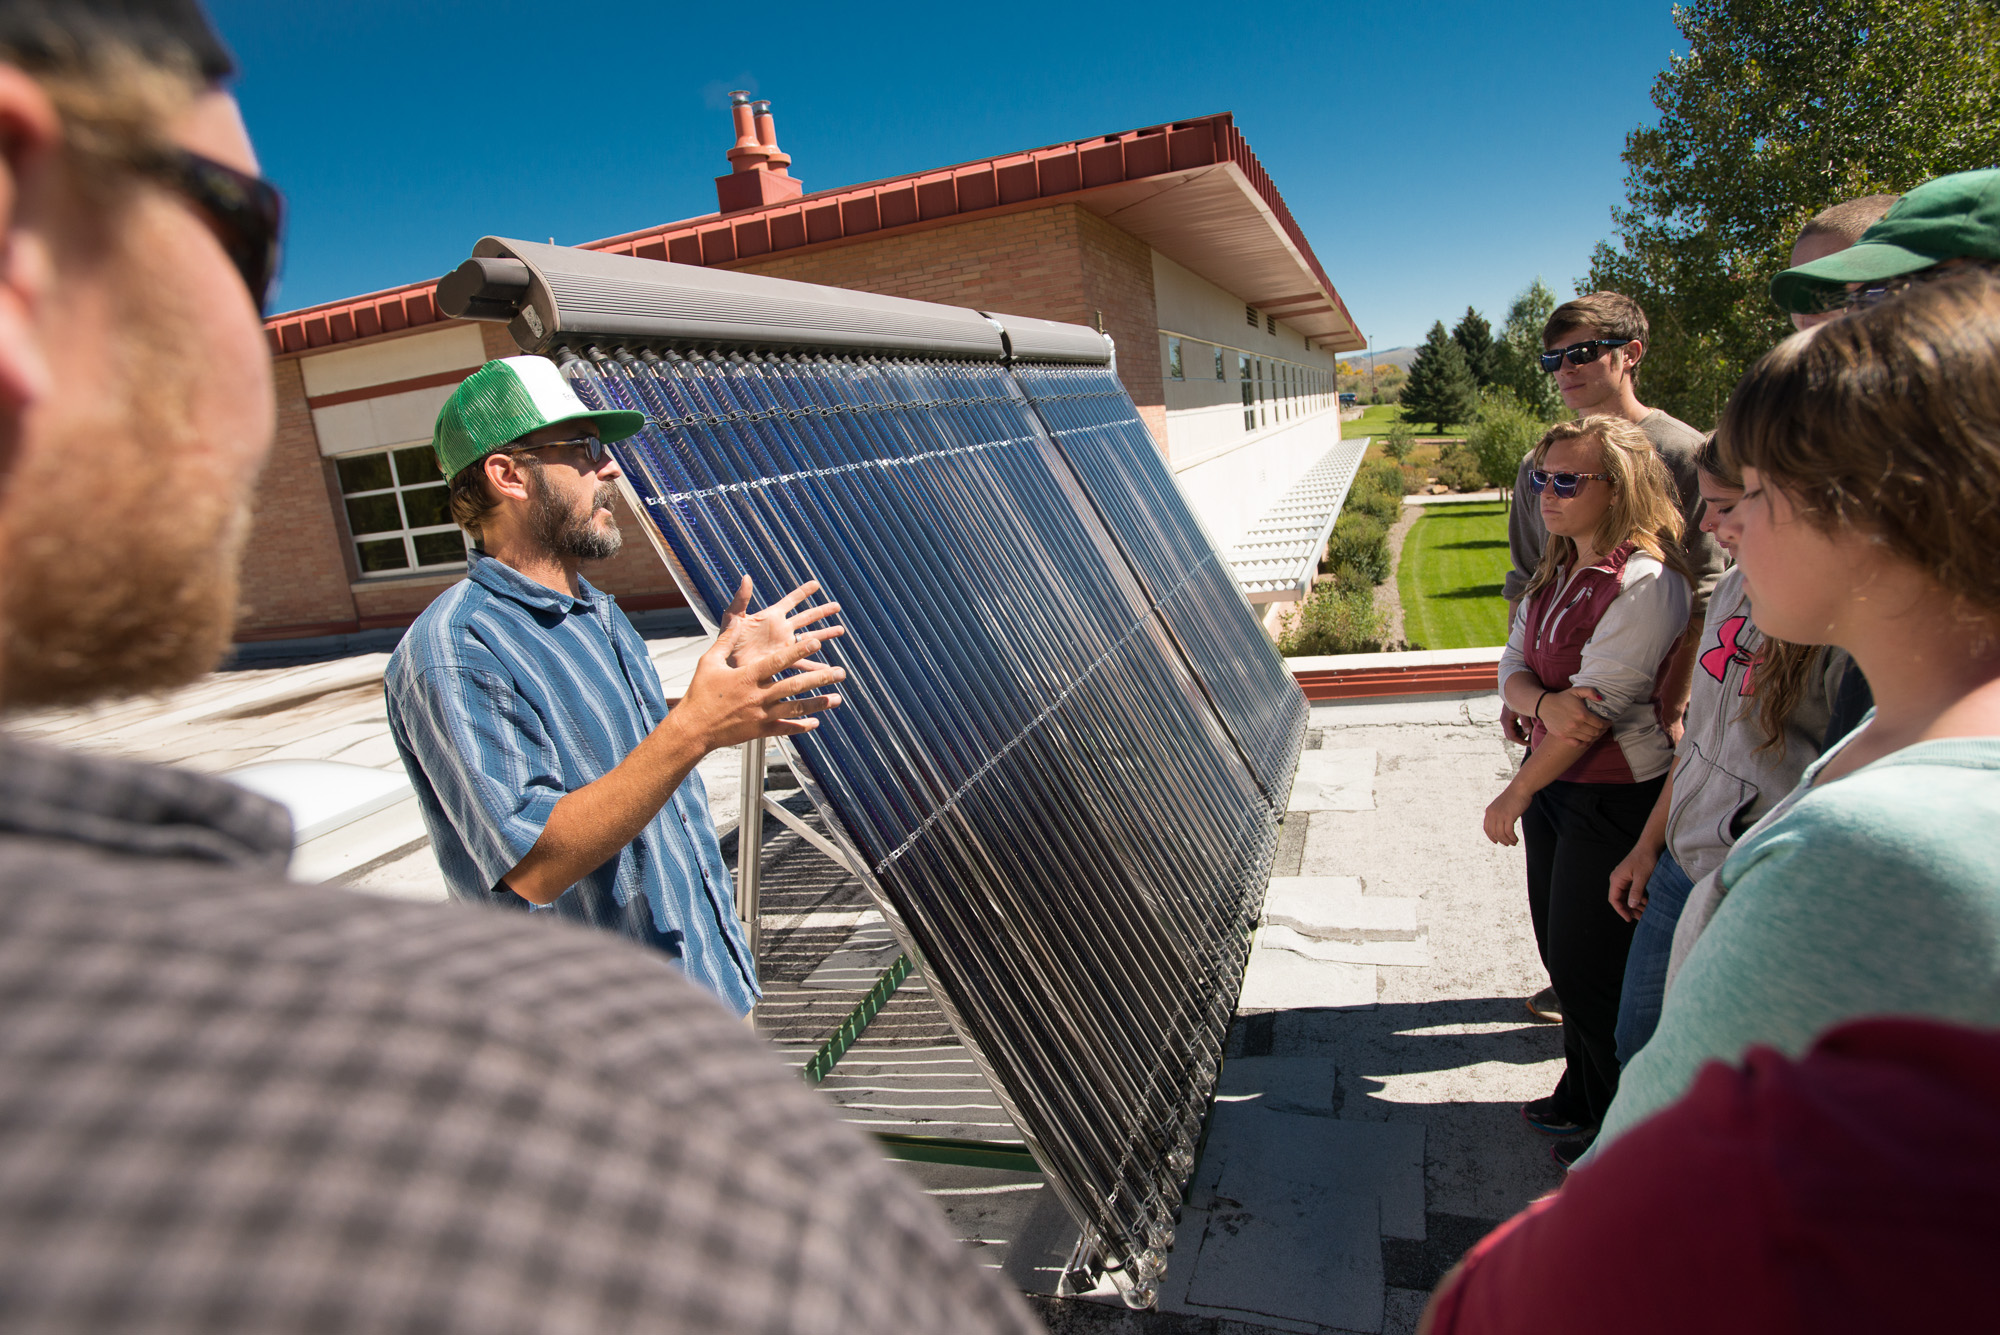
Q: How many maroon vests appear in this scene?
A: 1